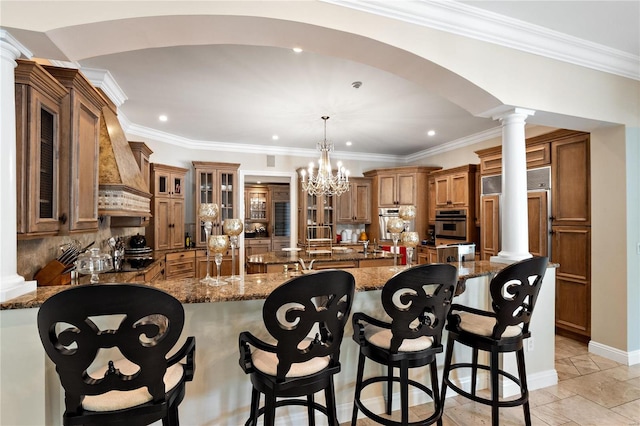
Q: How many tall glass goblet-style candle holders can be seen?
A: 6